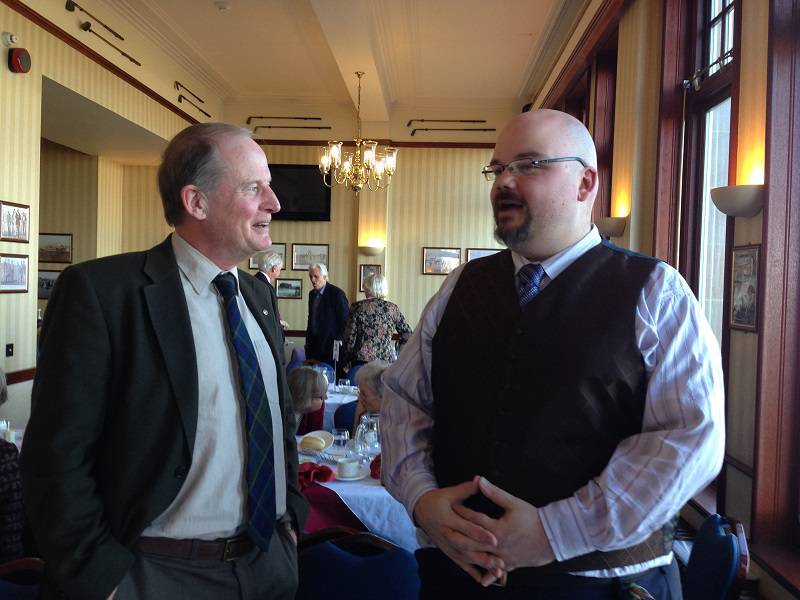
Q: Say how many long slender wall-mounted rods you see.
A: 8